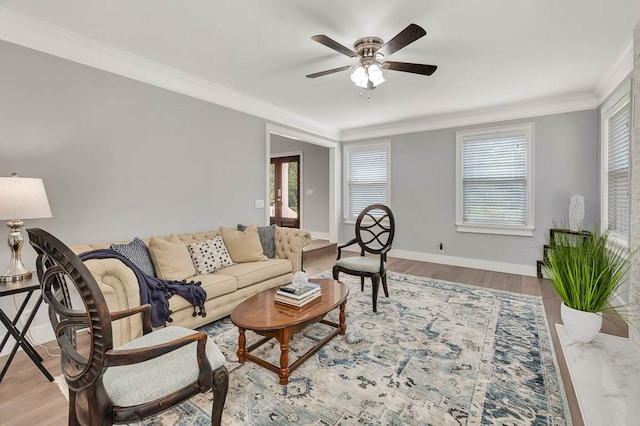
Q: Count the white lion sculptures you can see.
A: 0